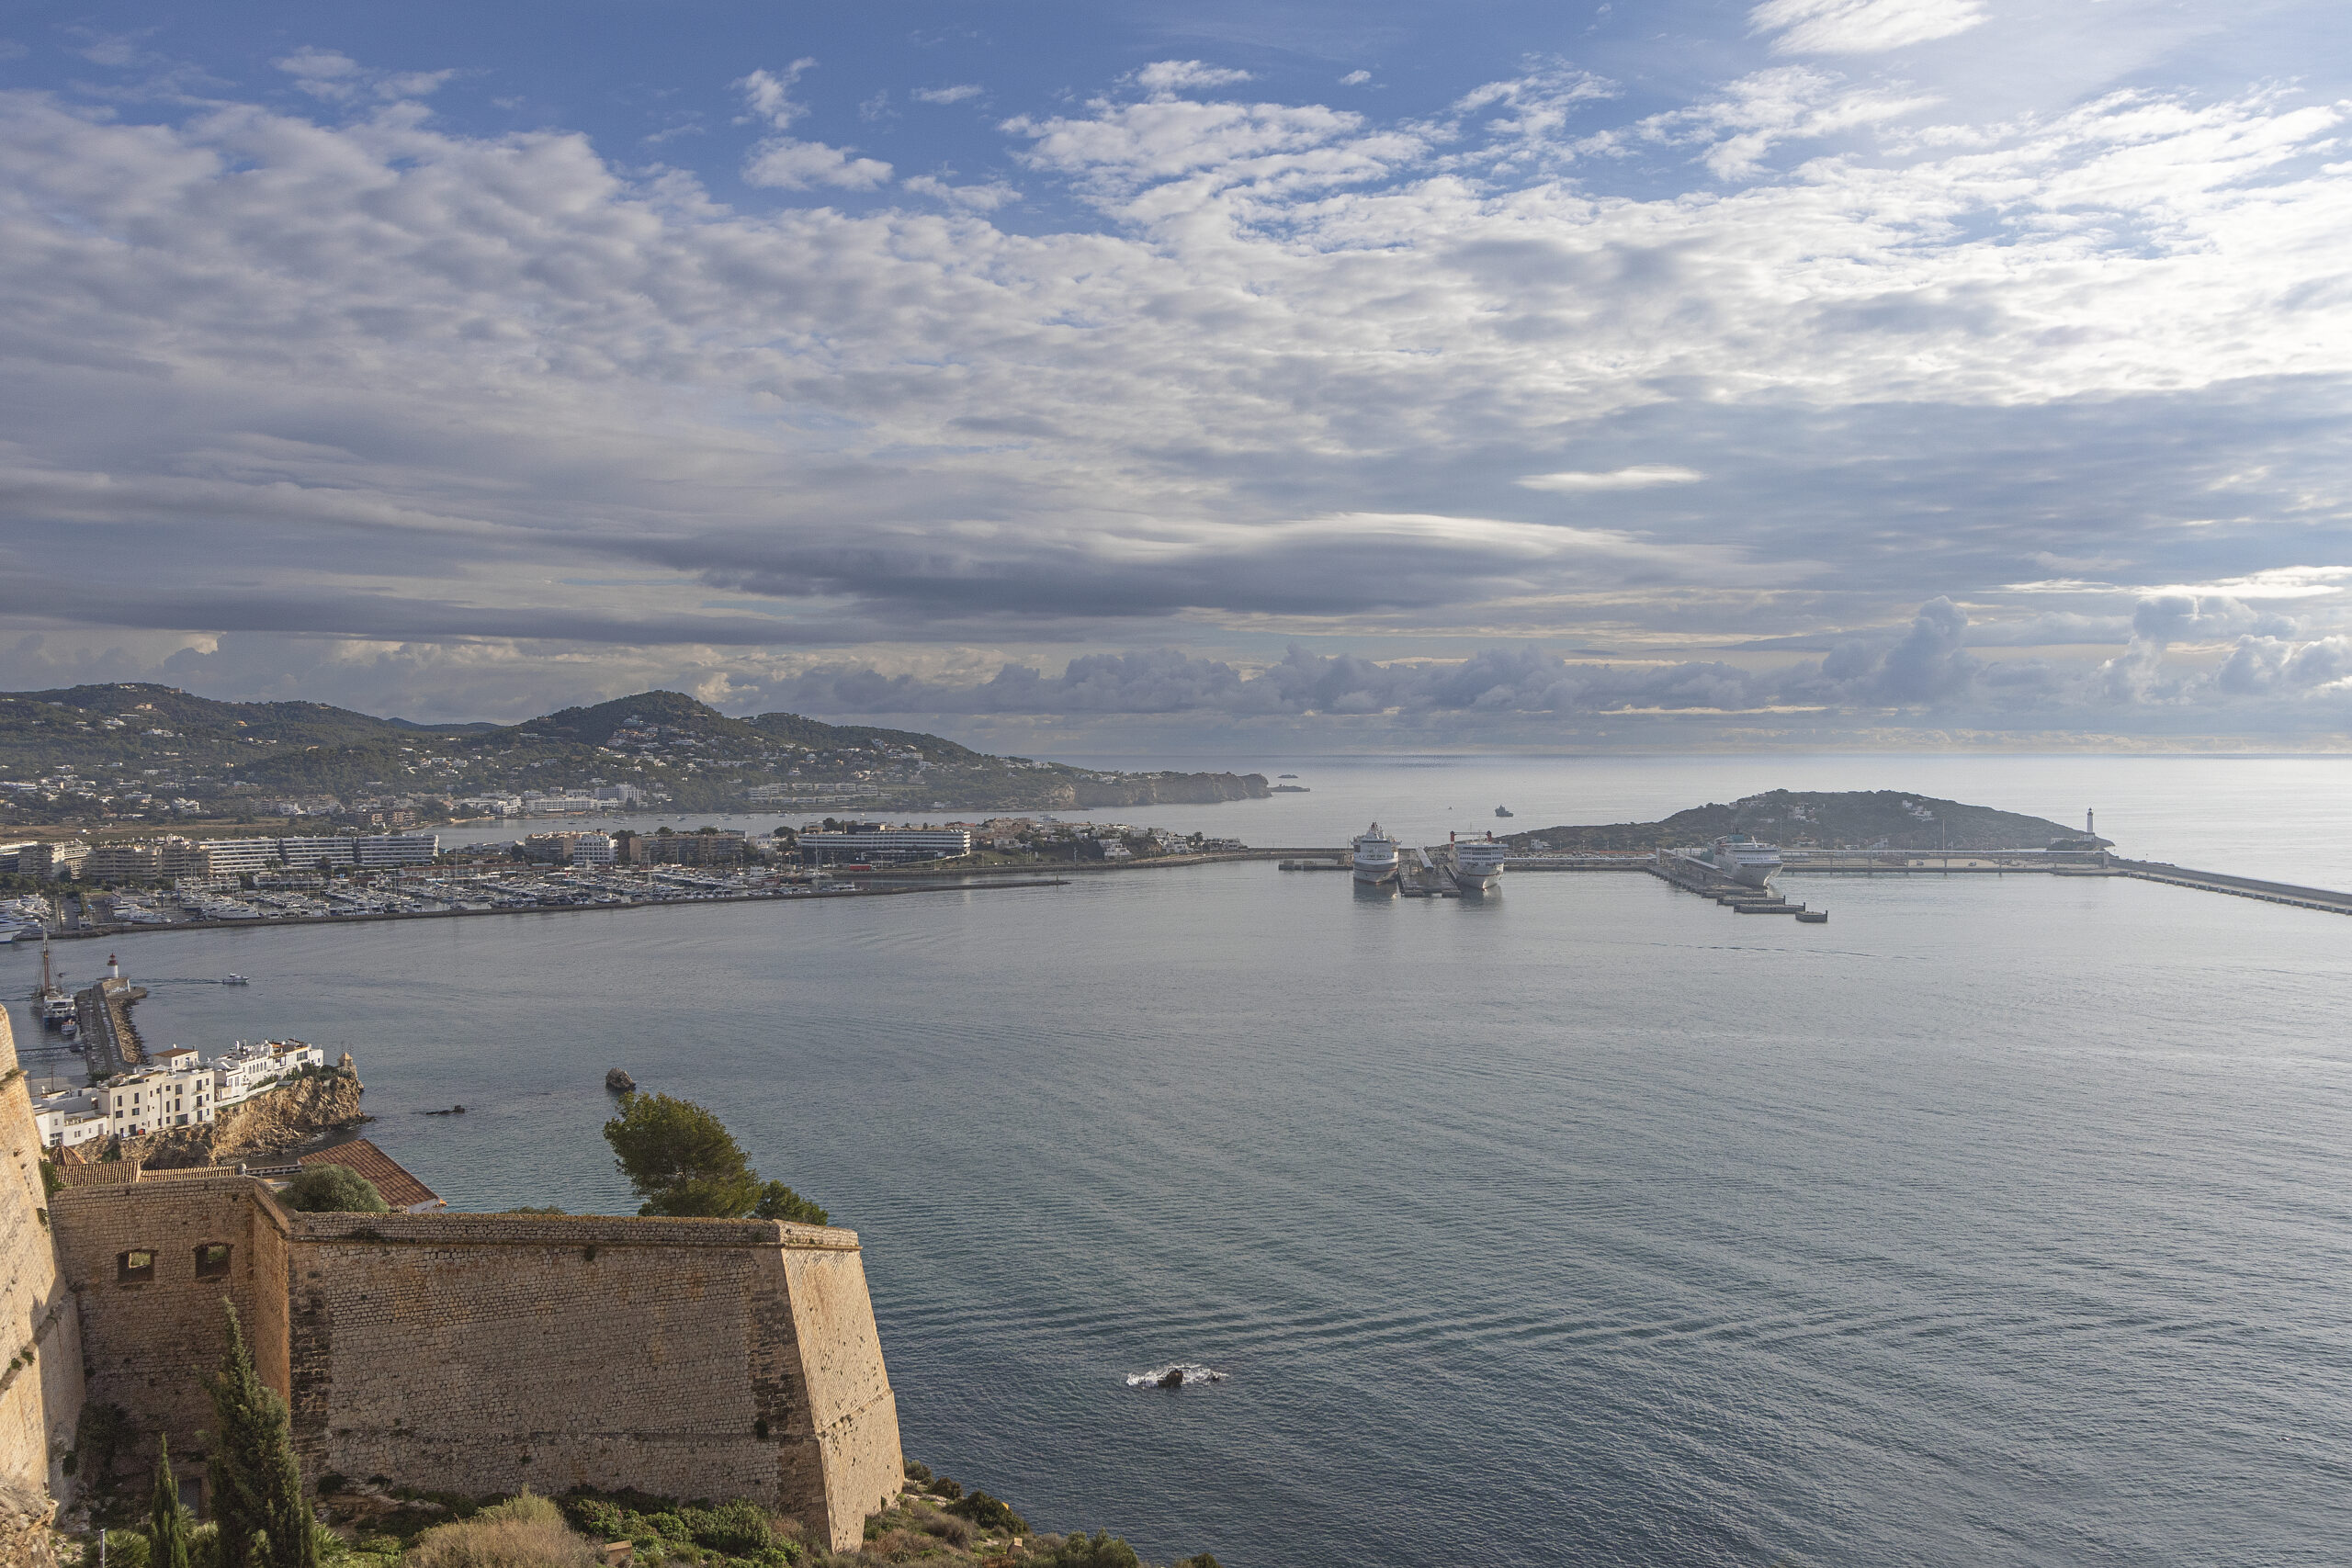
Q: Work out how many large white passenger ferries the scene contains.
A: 3